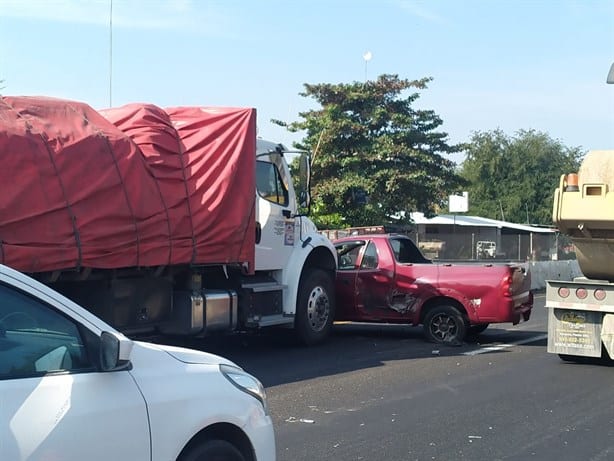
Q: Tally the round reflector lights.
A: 3